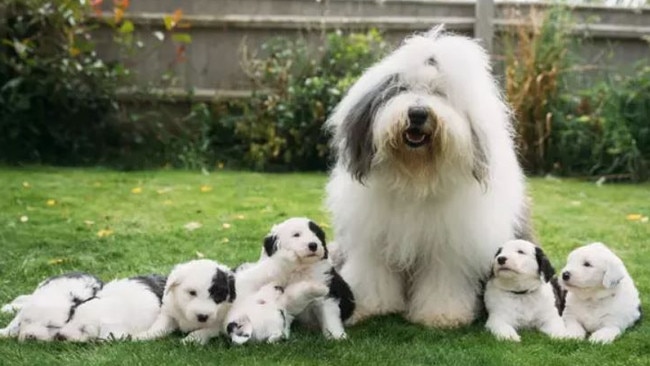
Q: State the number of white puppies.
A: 7